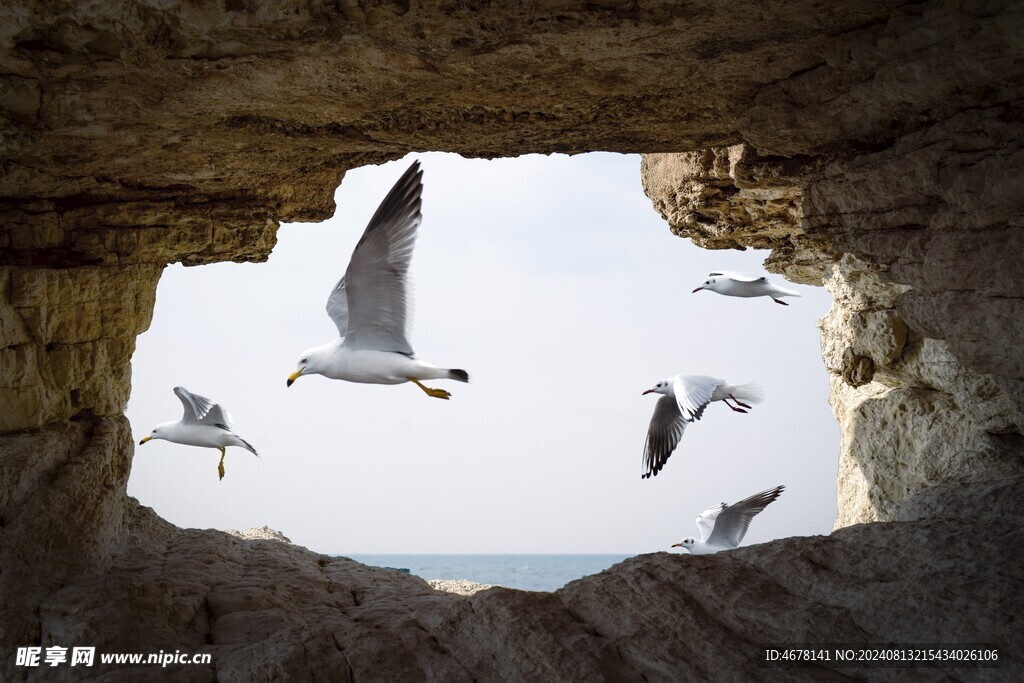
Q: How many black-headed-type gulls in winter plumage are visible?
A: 3